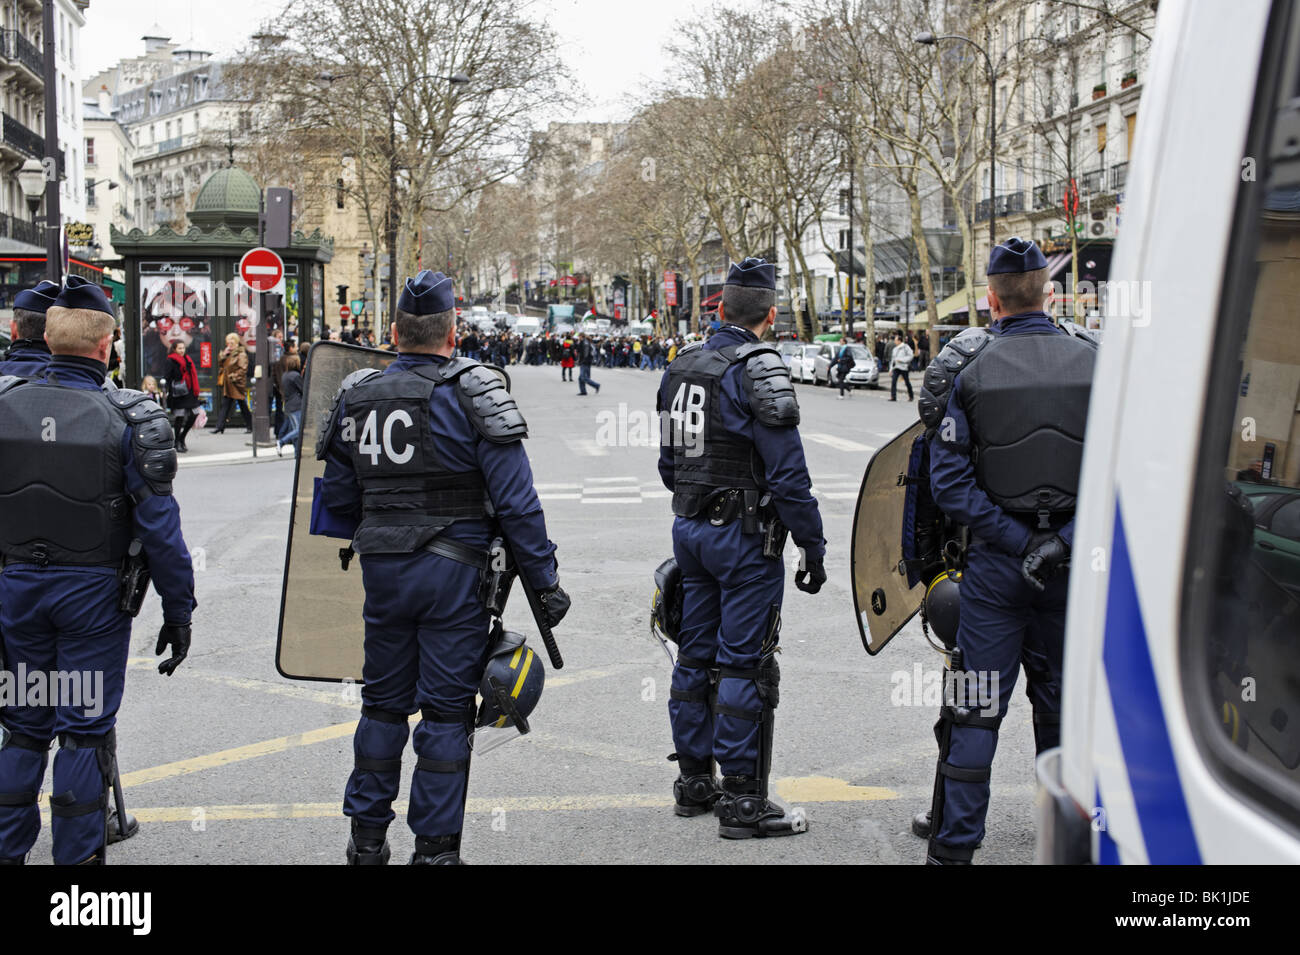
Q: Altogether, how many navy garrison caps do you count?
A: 5